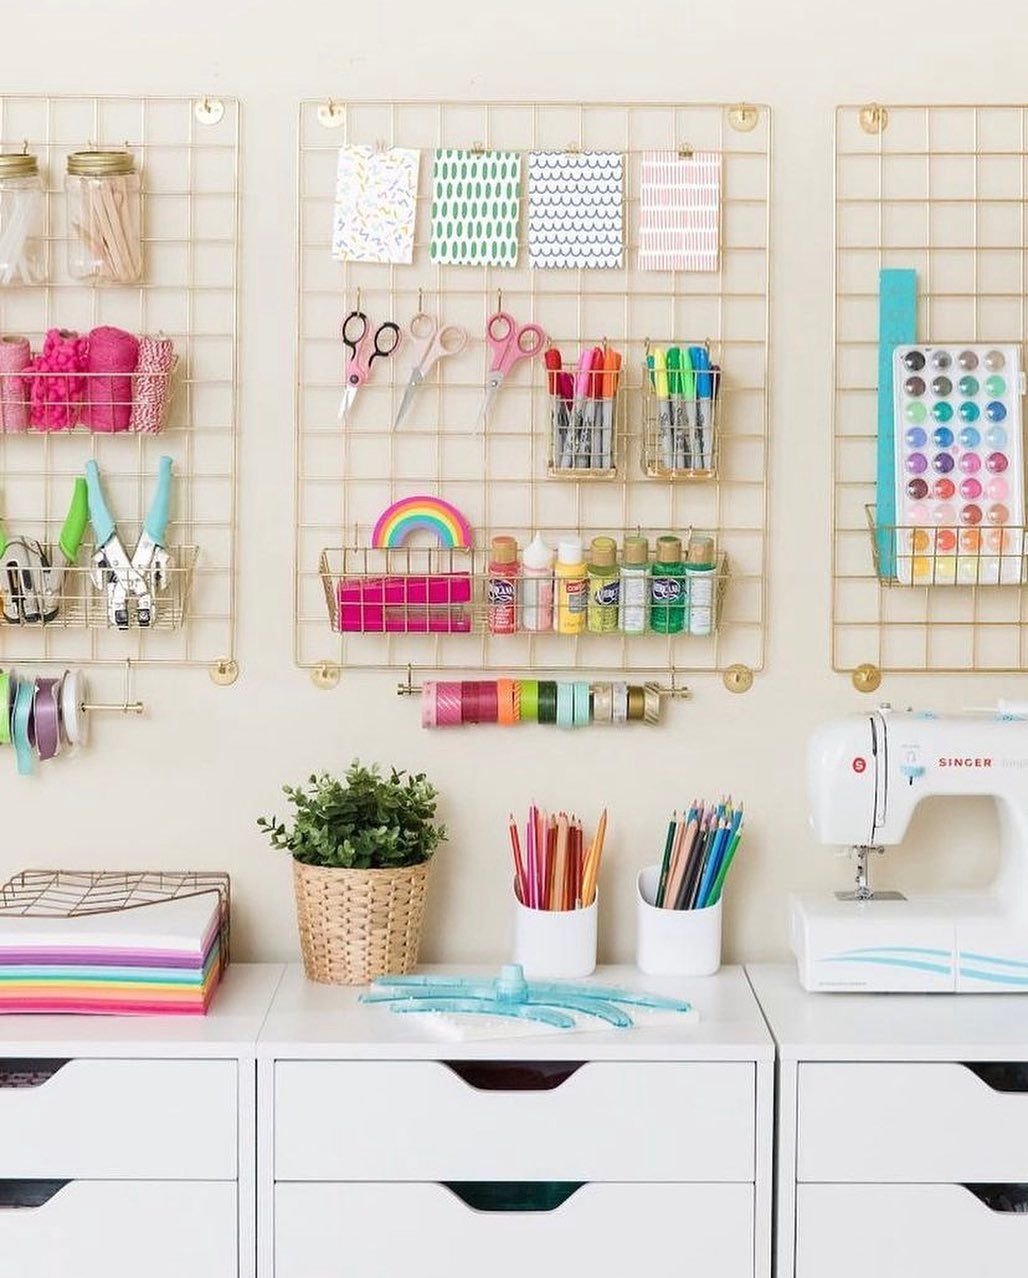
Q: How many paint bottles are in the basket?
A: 7